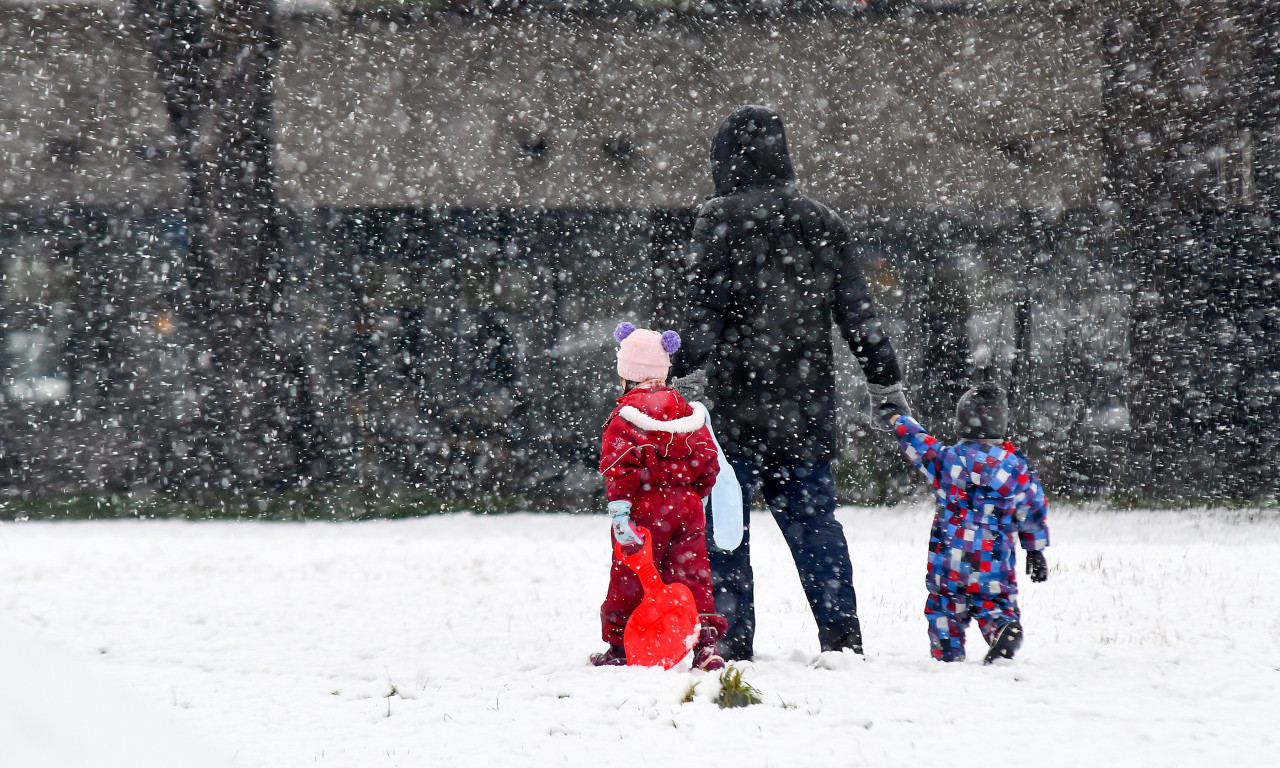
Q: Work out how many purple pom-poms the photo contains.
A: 2